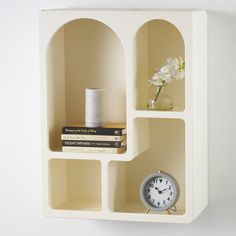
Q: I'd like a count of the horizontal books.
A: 4